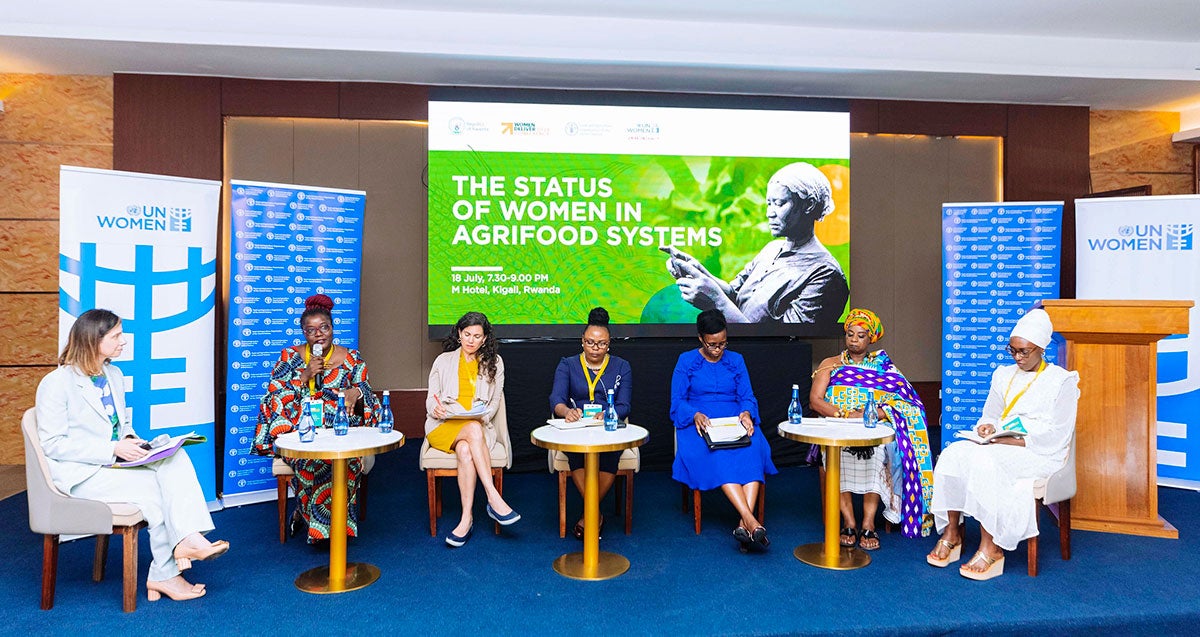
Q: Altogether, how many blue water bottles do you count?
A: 6